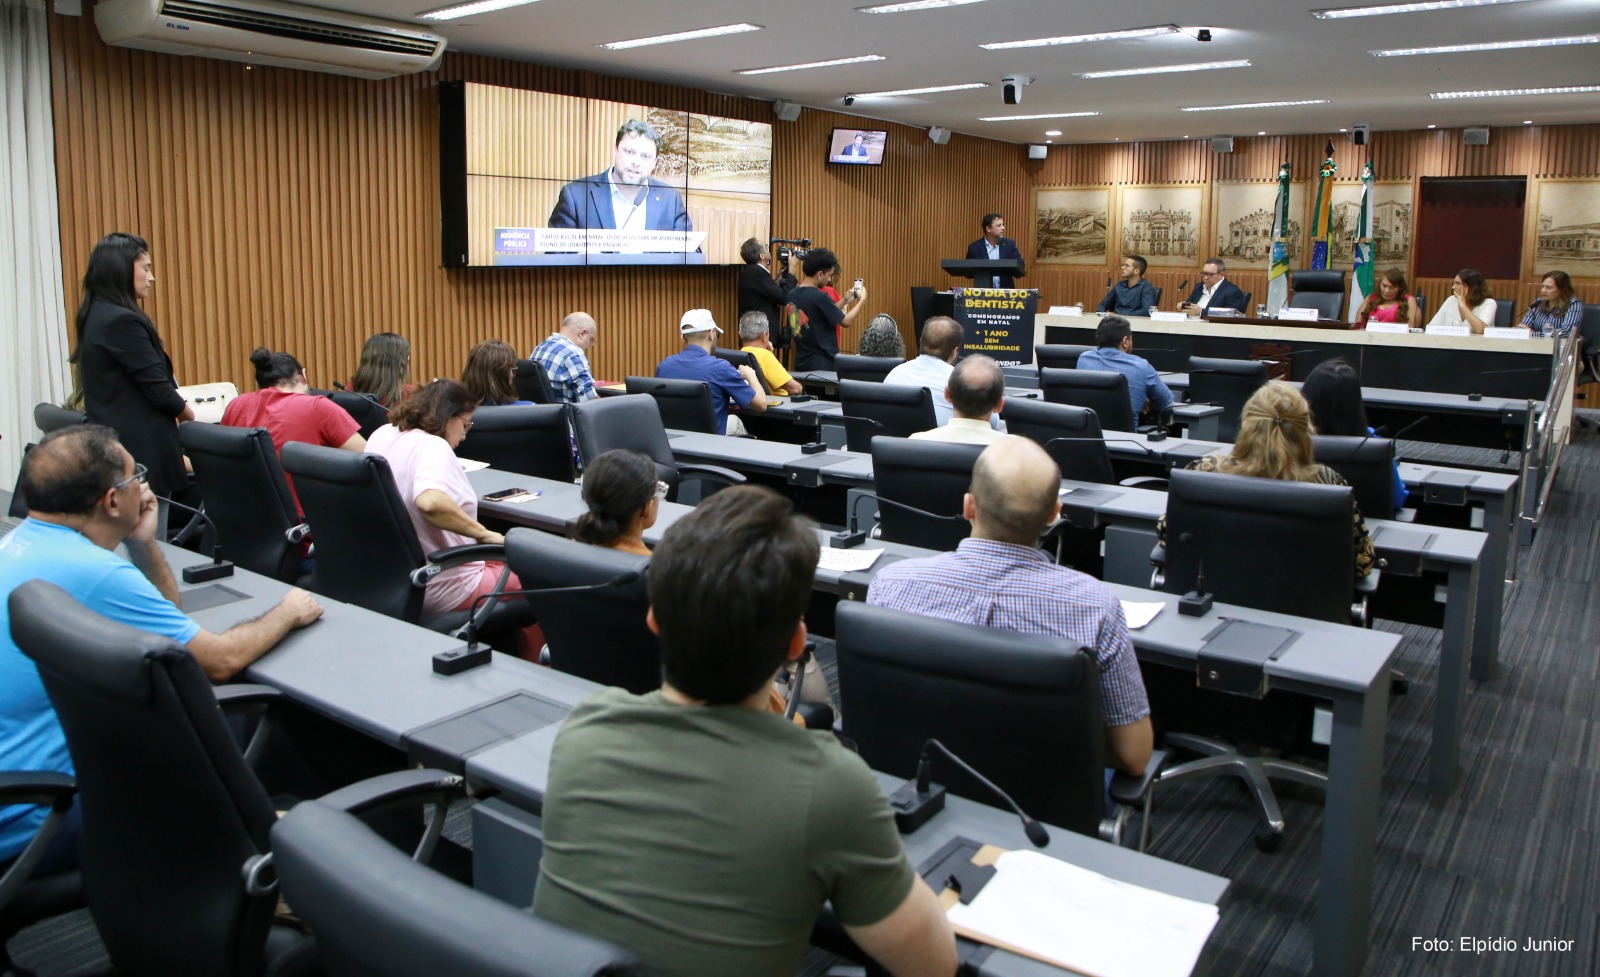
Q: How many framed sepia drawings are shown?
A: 5